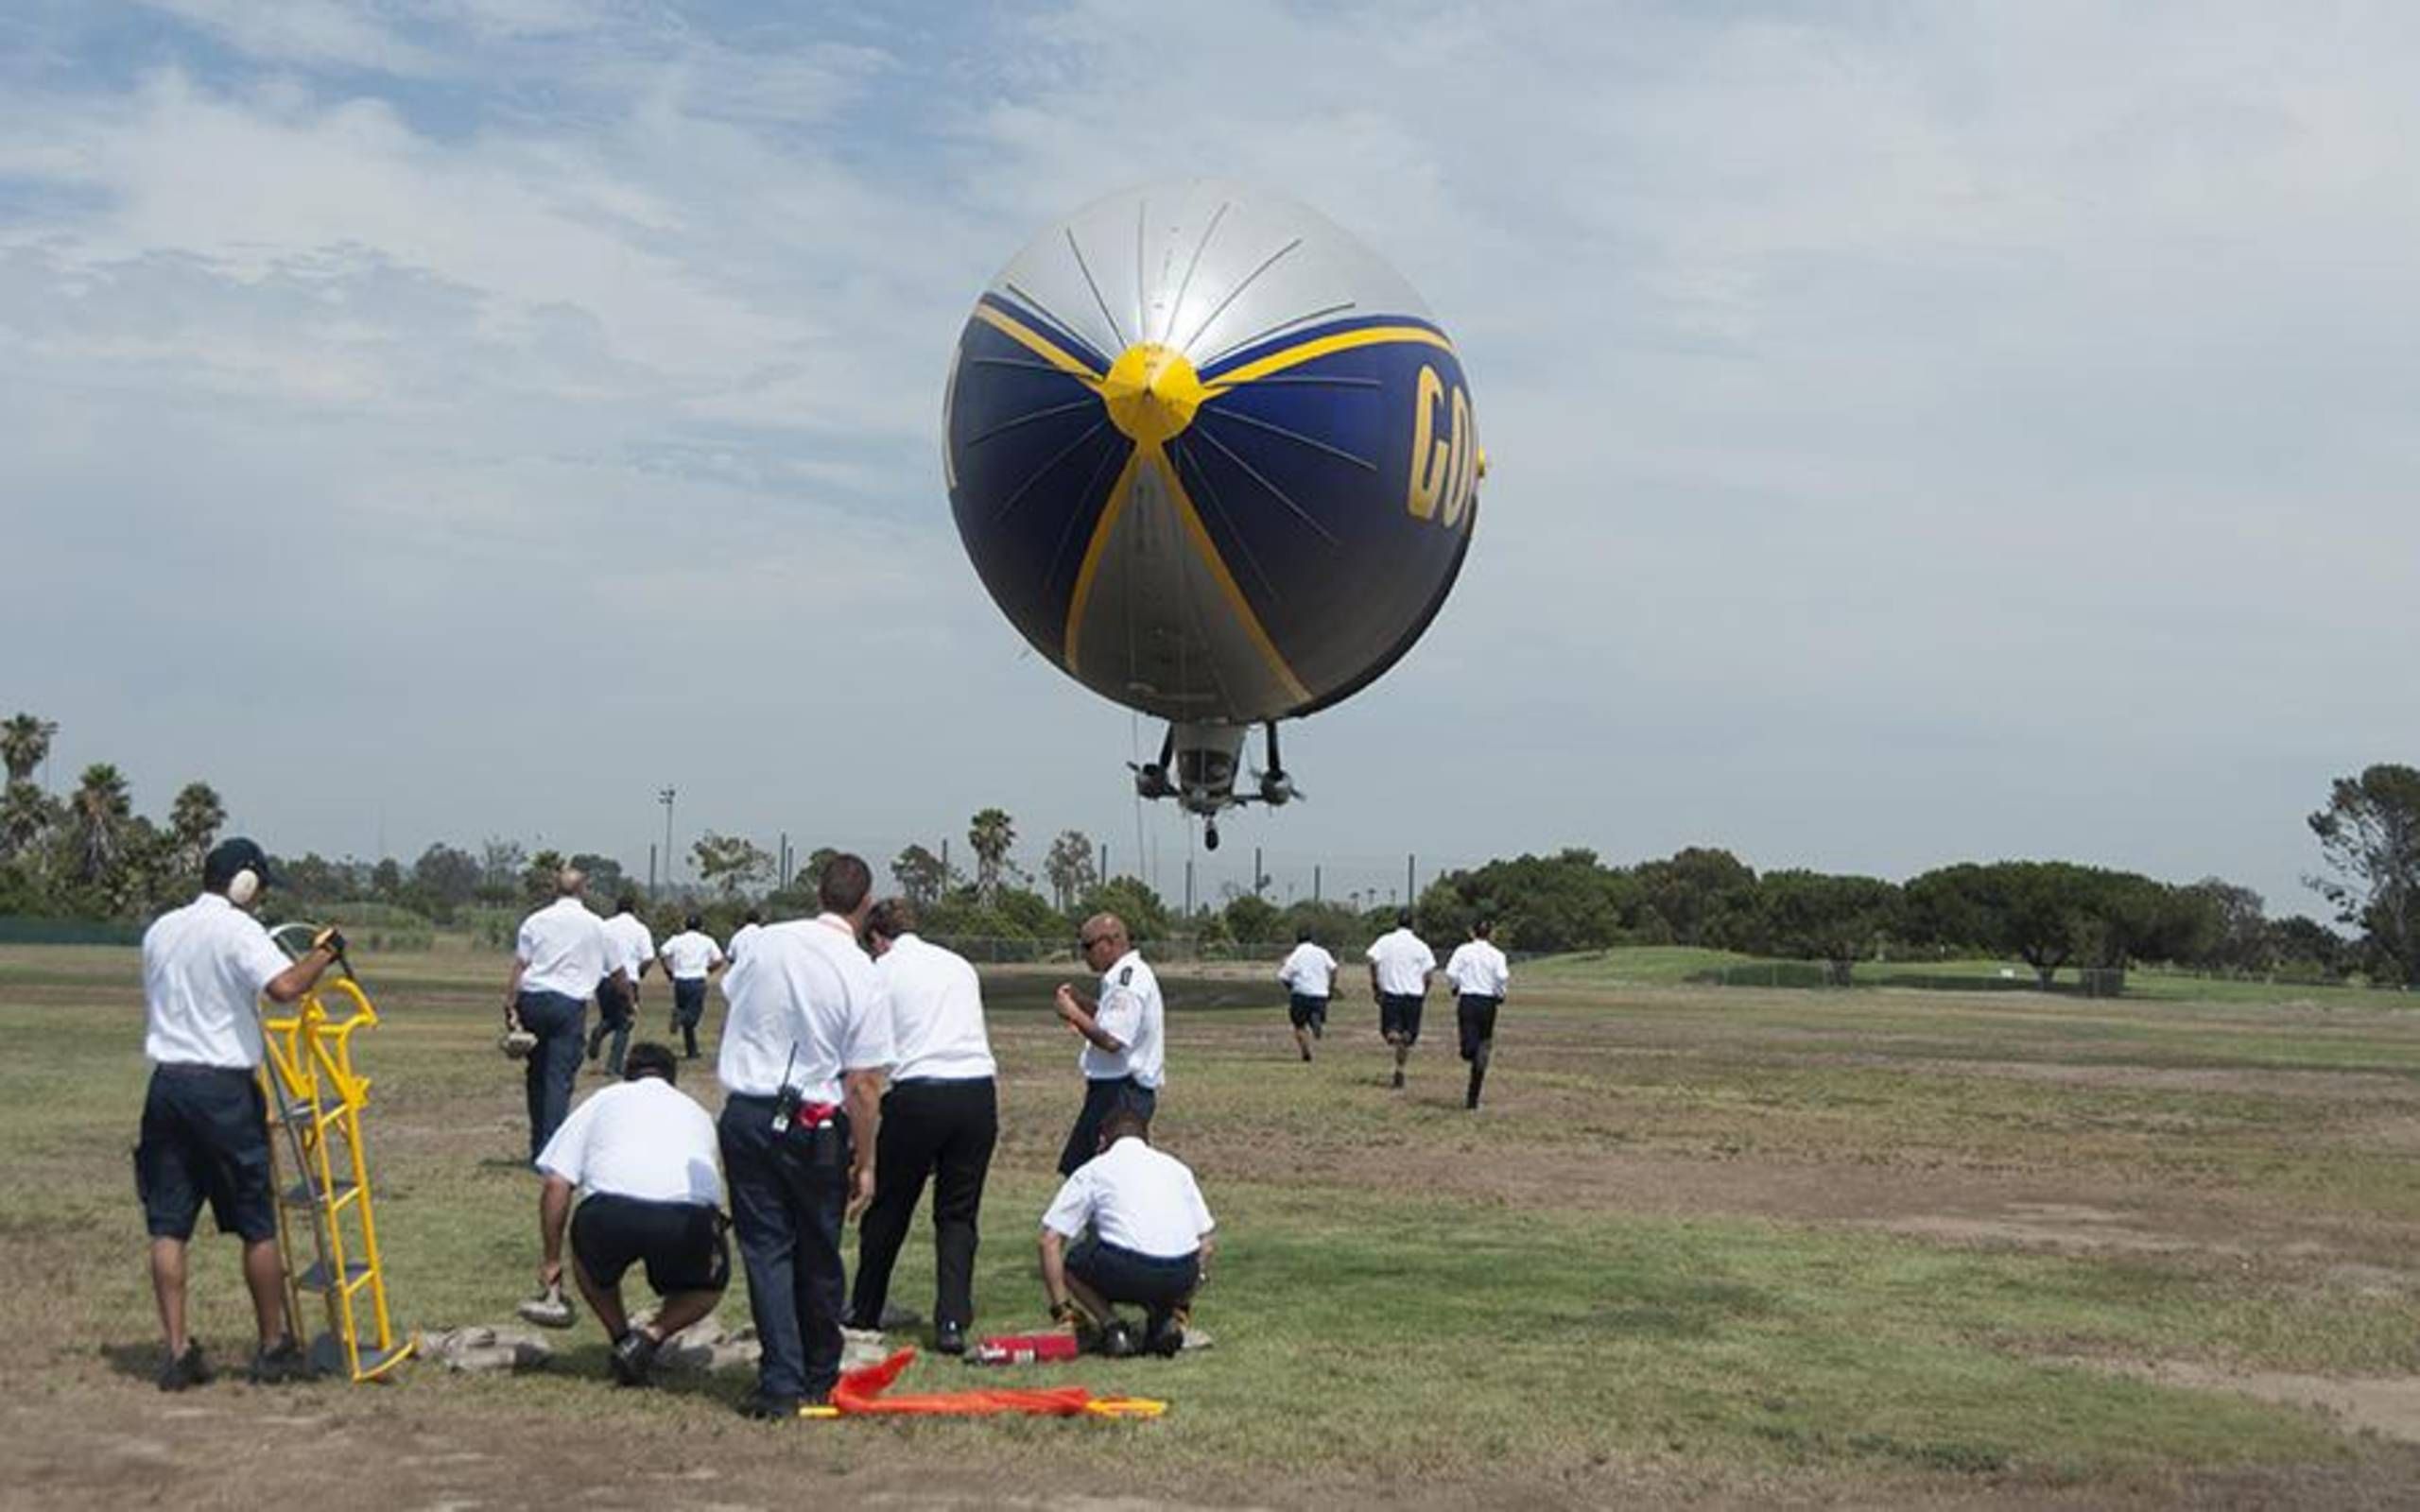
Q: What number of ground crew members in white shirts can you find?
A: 13